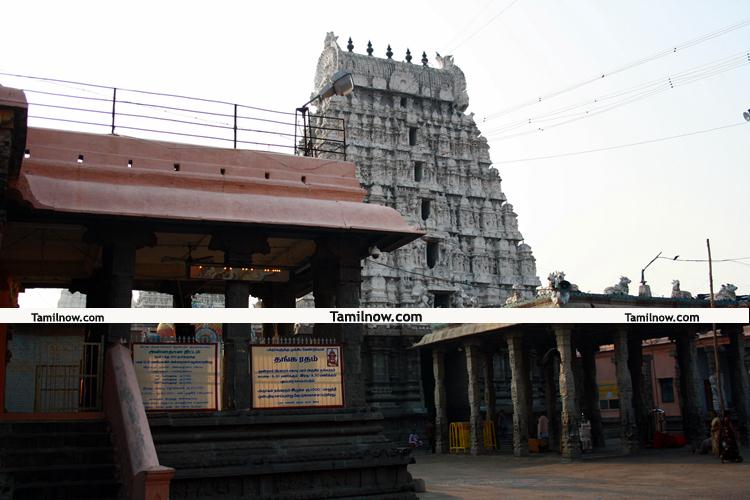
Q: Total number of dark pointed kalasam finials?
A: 5